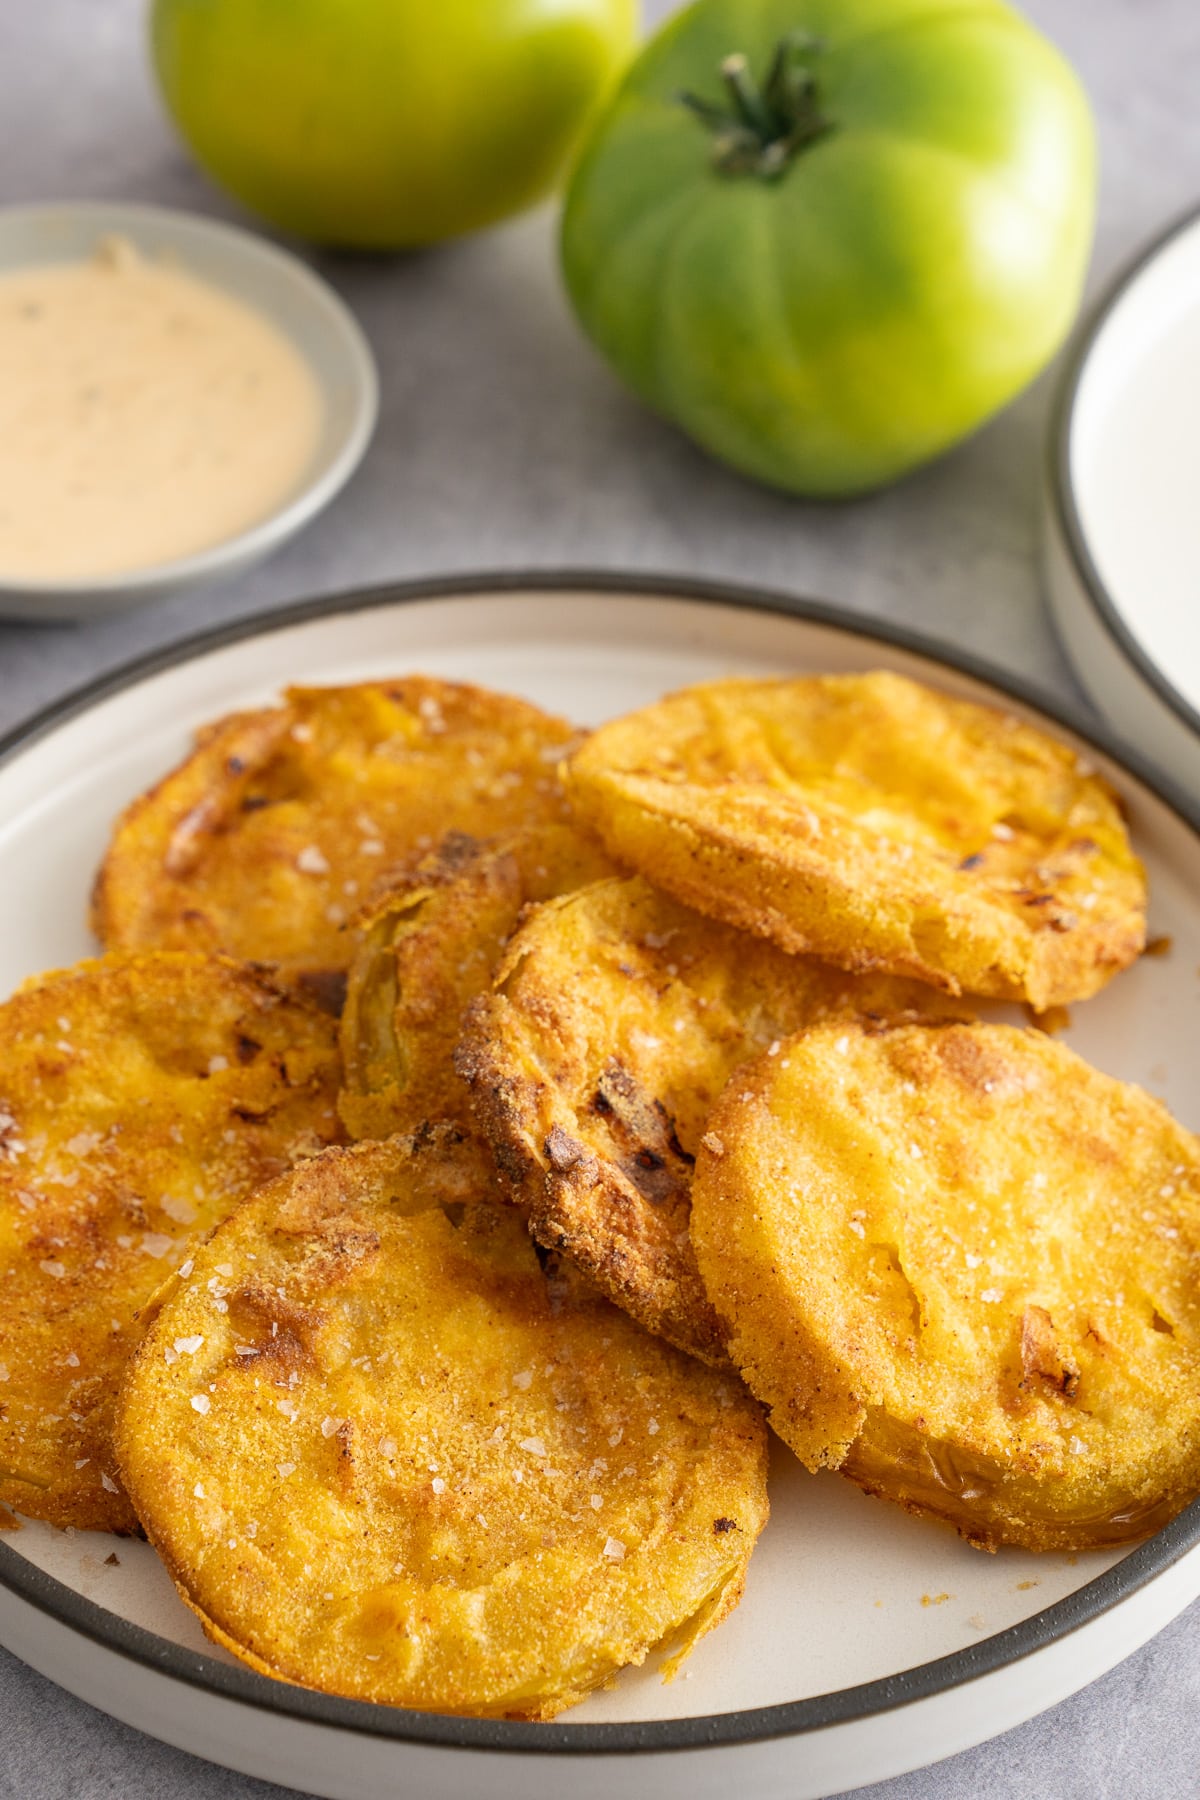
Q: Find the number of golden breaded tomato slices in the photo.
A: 7